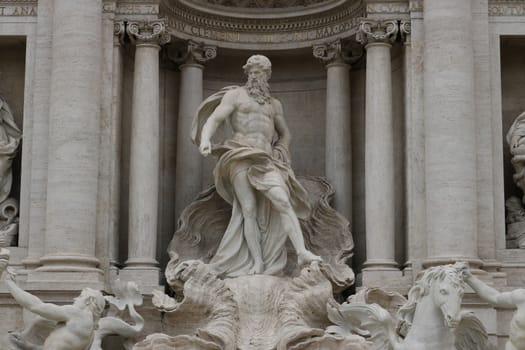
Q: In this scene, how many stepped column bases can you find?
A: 4